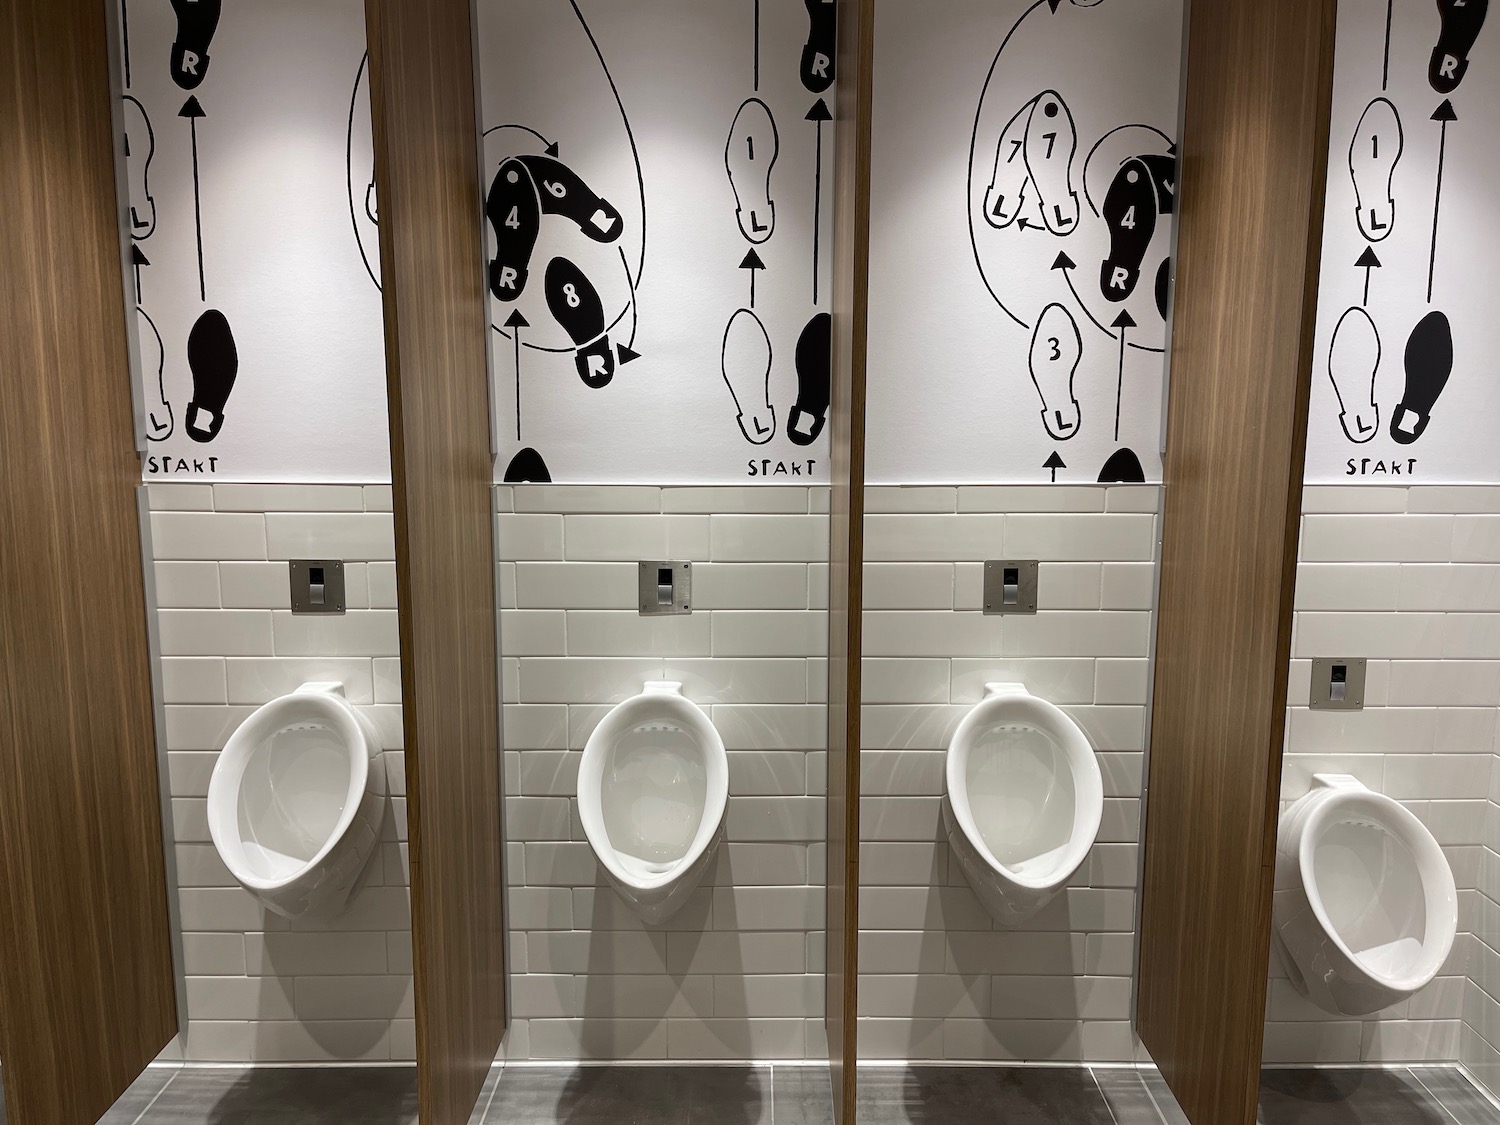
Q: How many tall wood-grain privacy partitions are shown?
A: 4